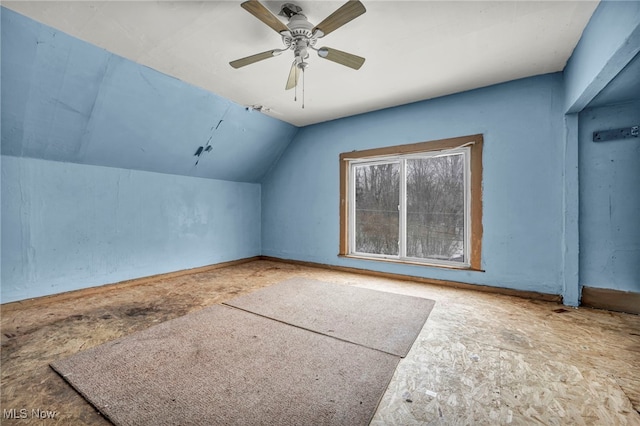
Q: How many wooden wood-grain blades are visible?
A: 5